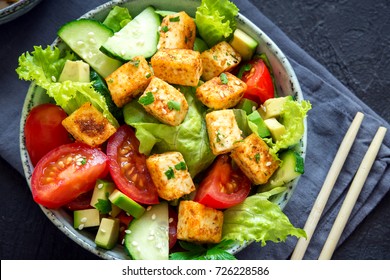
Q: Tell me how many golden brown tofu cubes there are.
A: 11